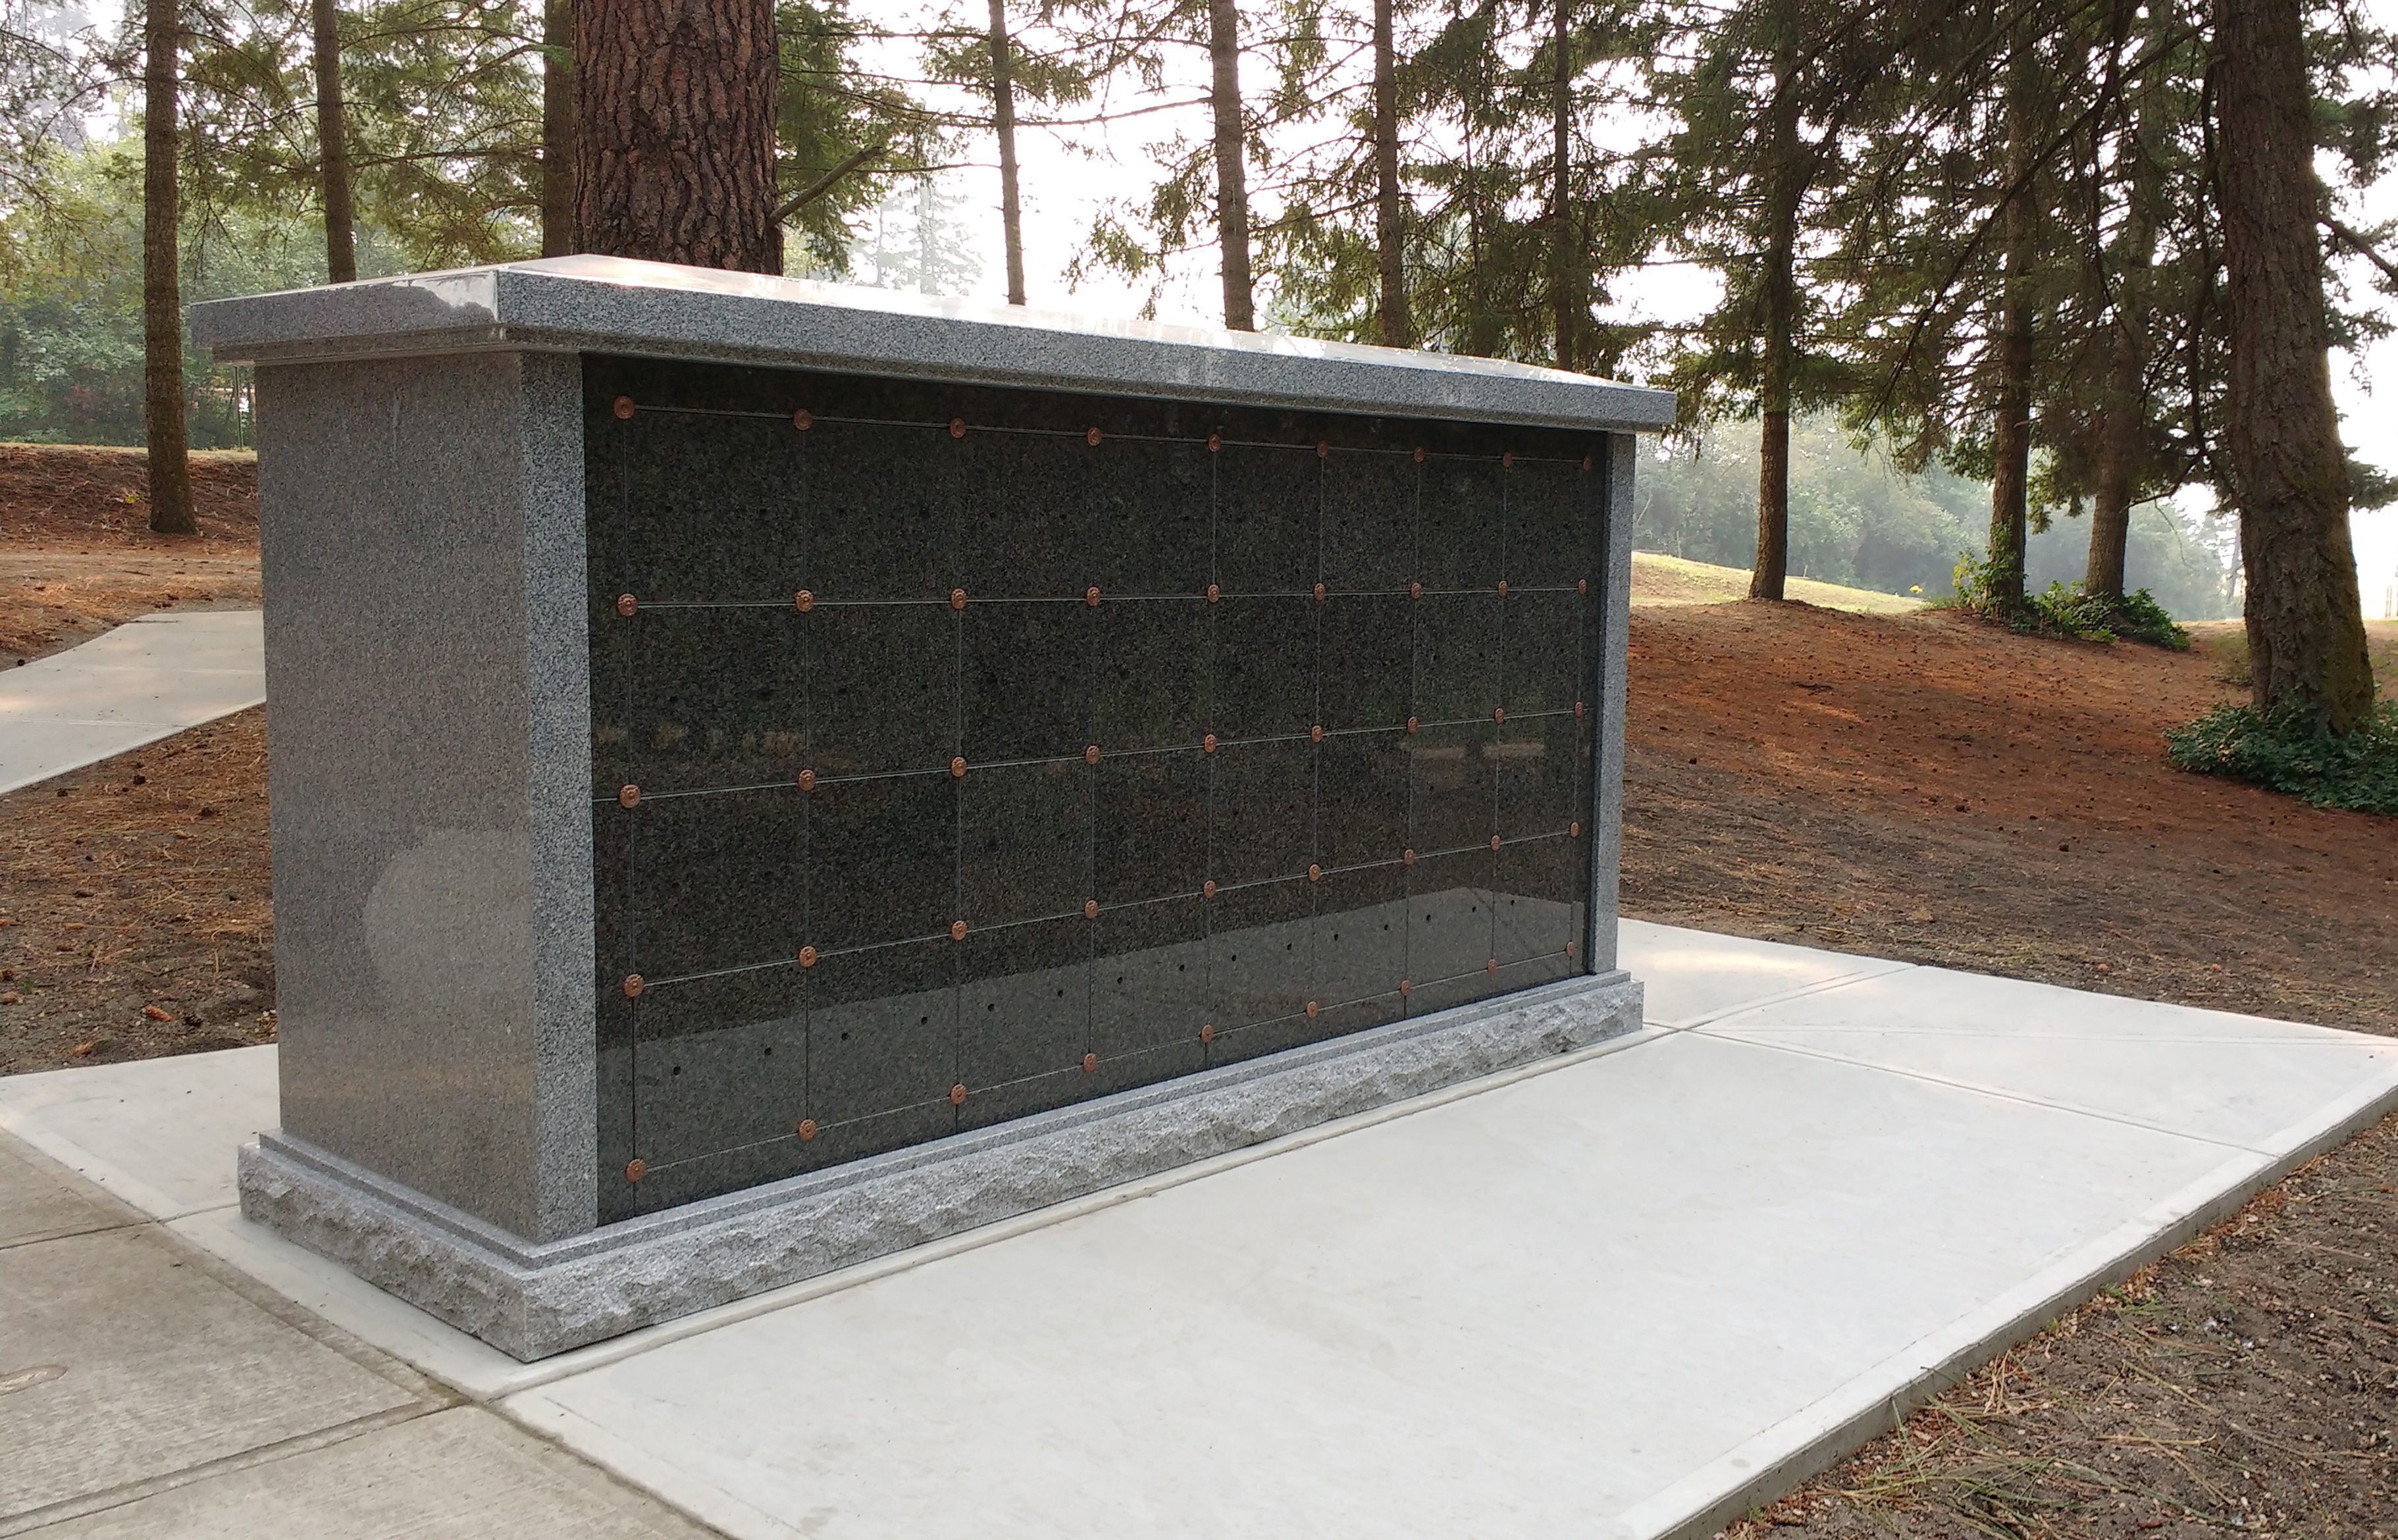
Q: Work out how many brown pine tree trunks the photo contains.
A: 12